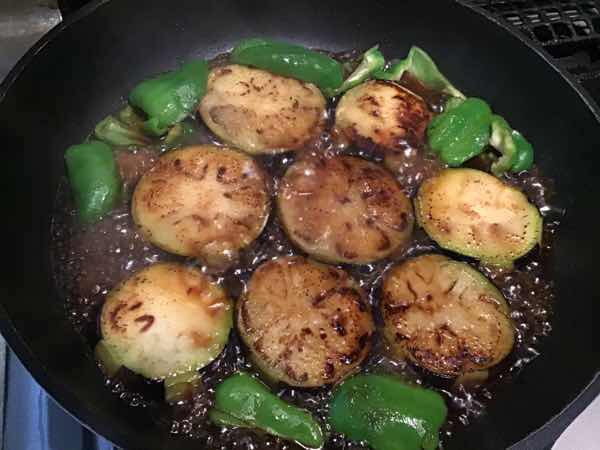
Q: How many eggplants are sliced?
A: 8